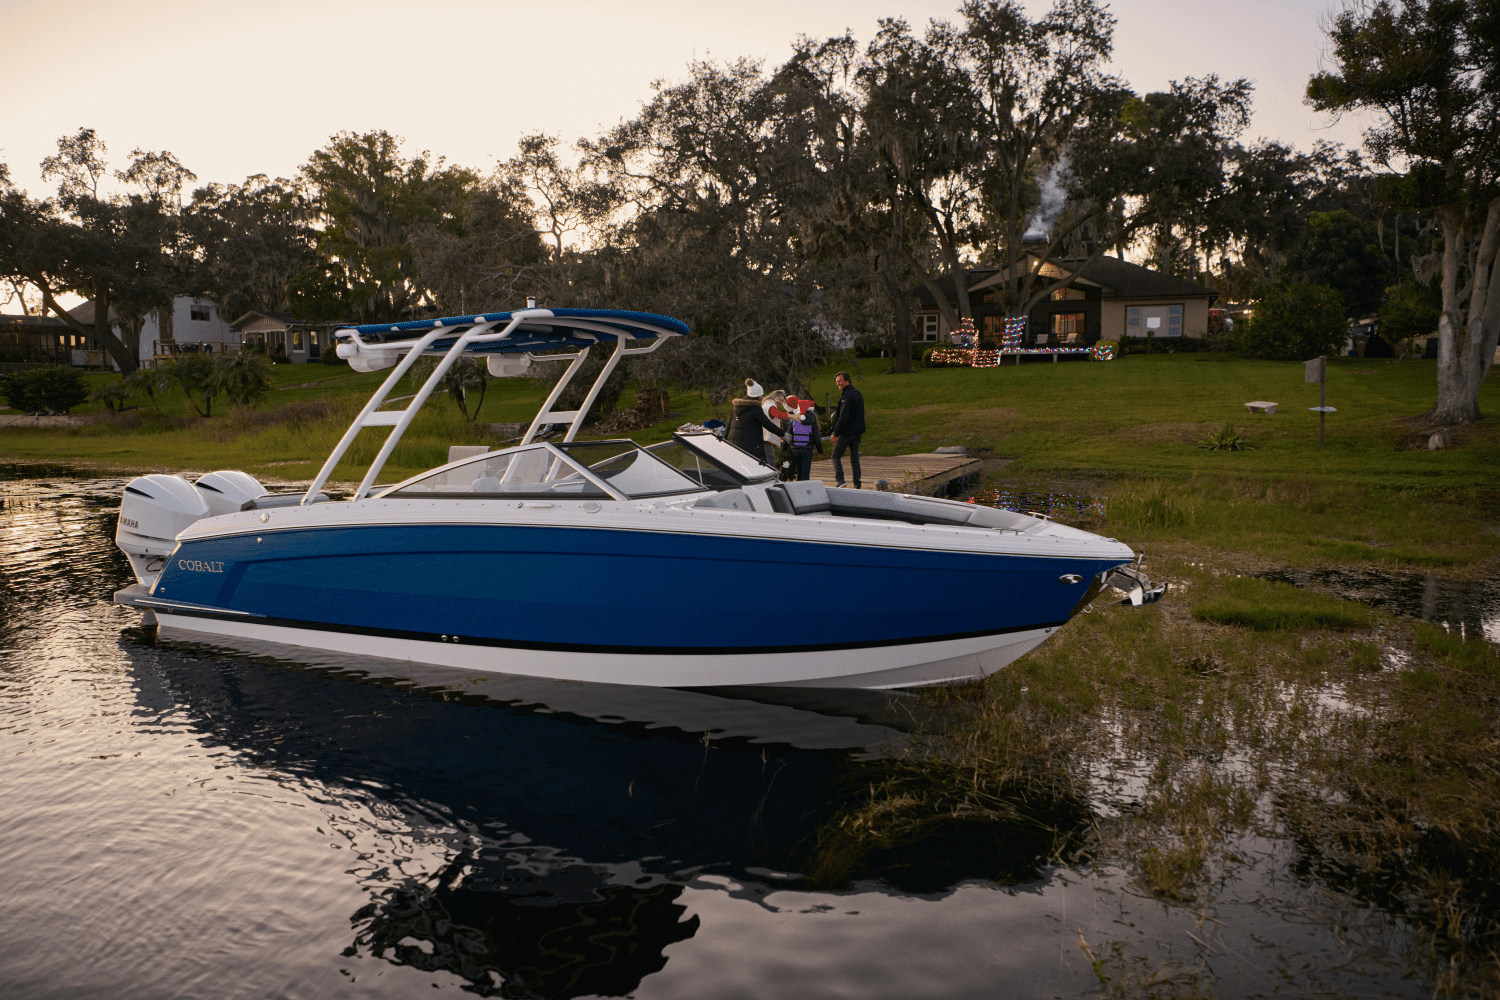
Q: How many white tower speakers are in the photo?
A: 2